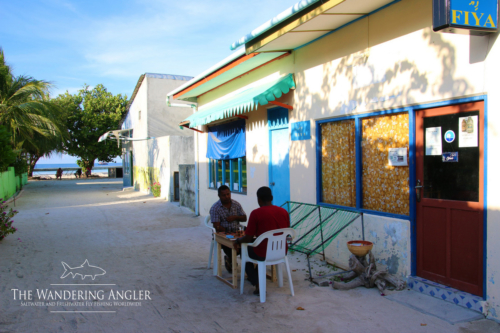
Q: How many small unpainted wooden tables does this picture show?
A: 1